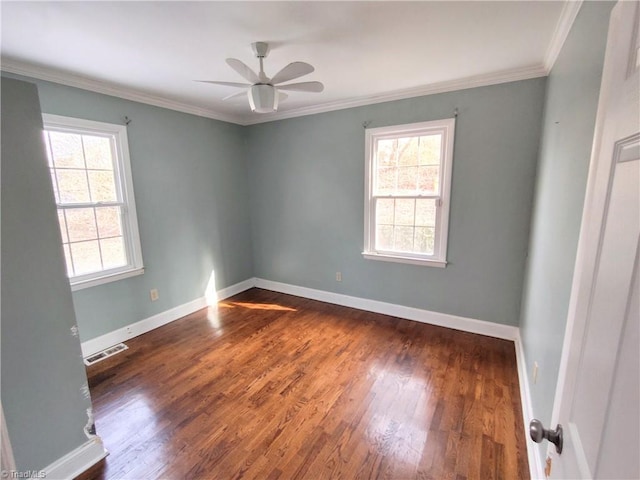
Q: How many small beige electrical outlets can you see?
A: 3